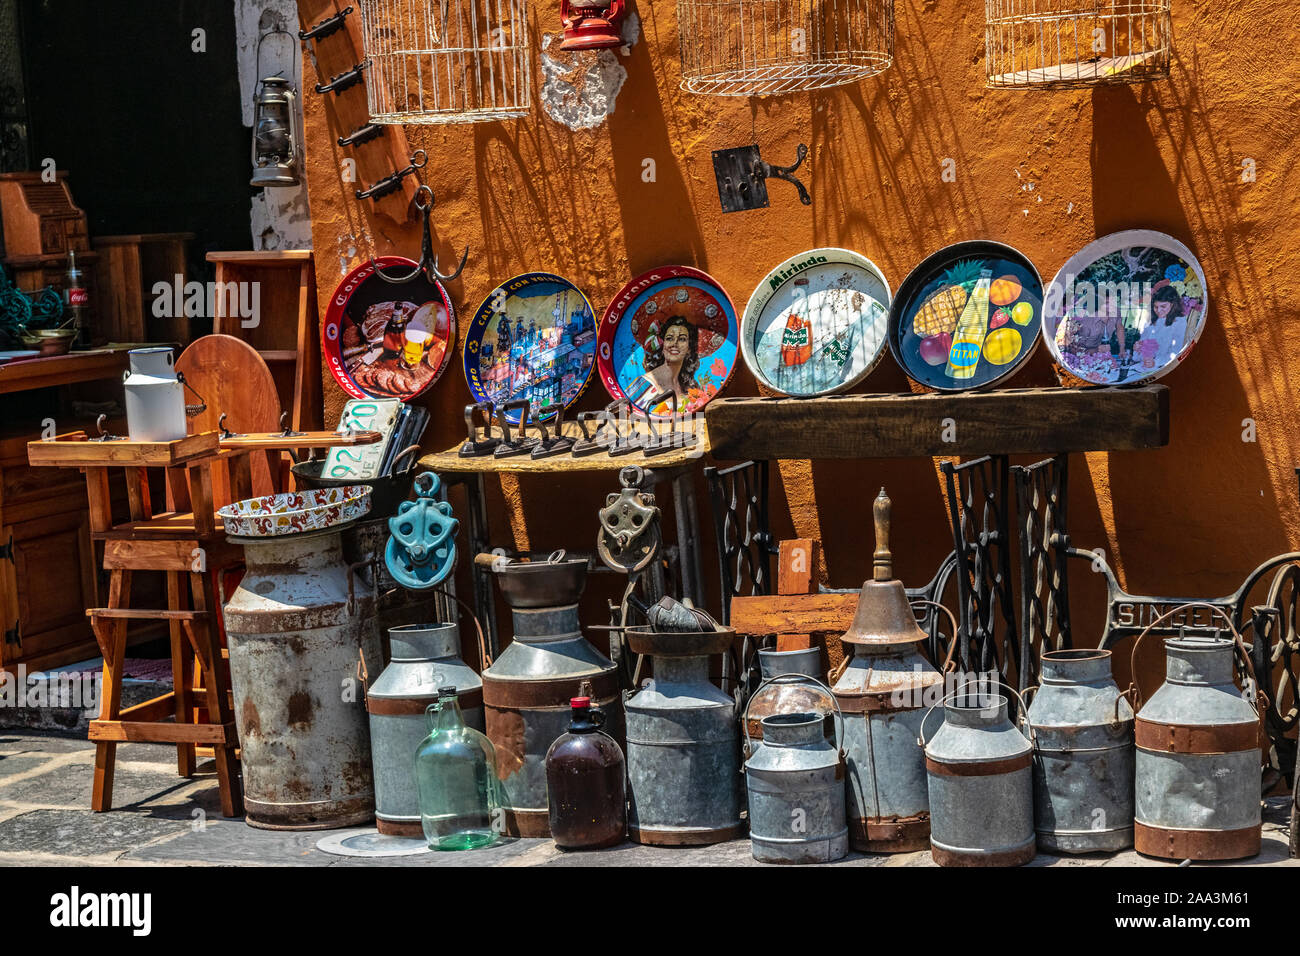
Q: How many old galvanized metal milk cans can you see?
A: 10